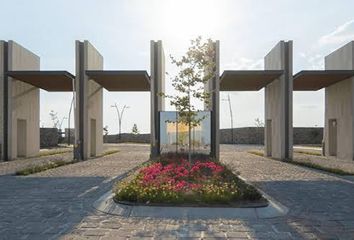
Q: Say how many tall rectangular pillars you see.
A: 6